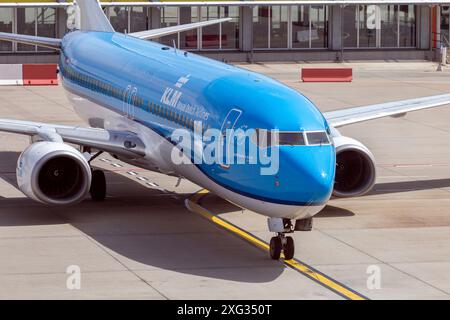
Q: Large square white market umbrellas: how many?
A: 0